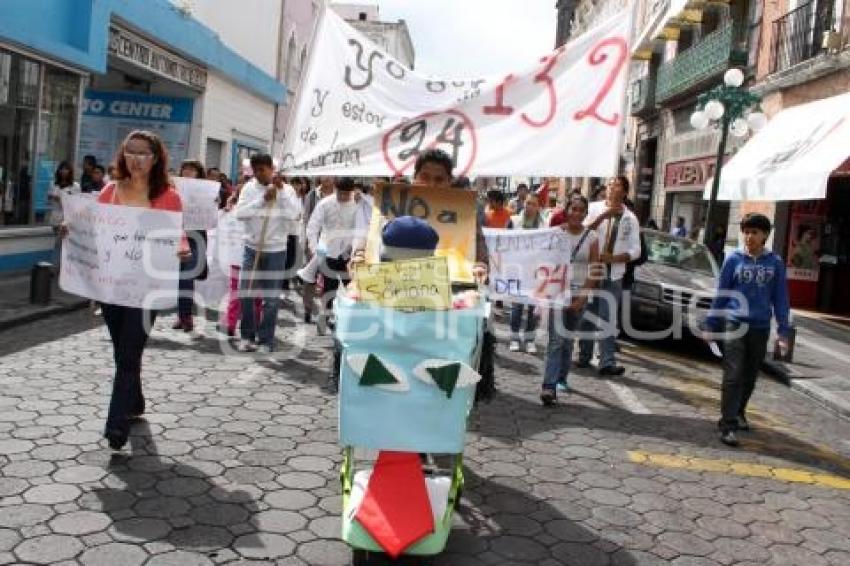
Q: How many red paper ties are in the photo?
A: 1